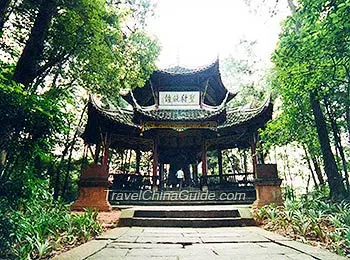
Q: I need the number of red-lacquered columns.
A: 4